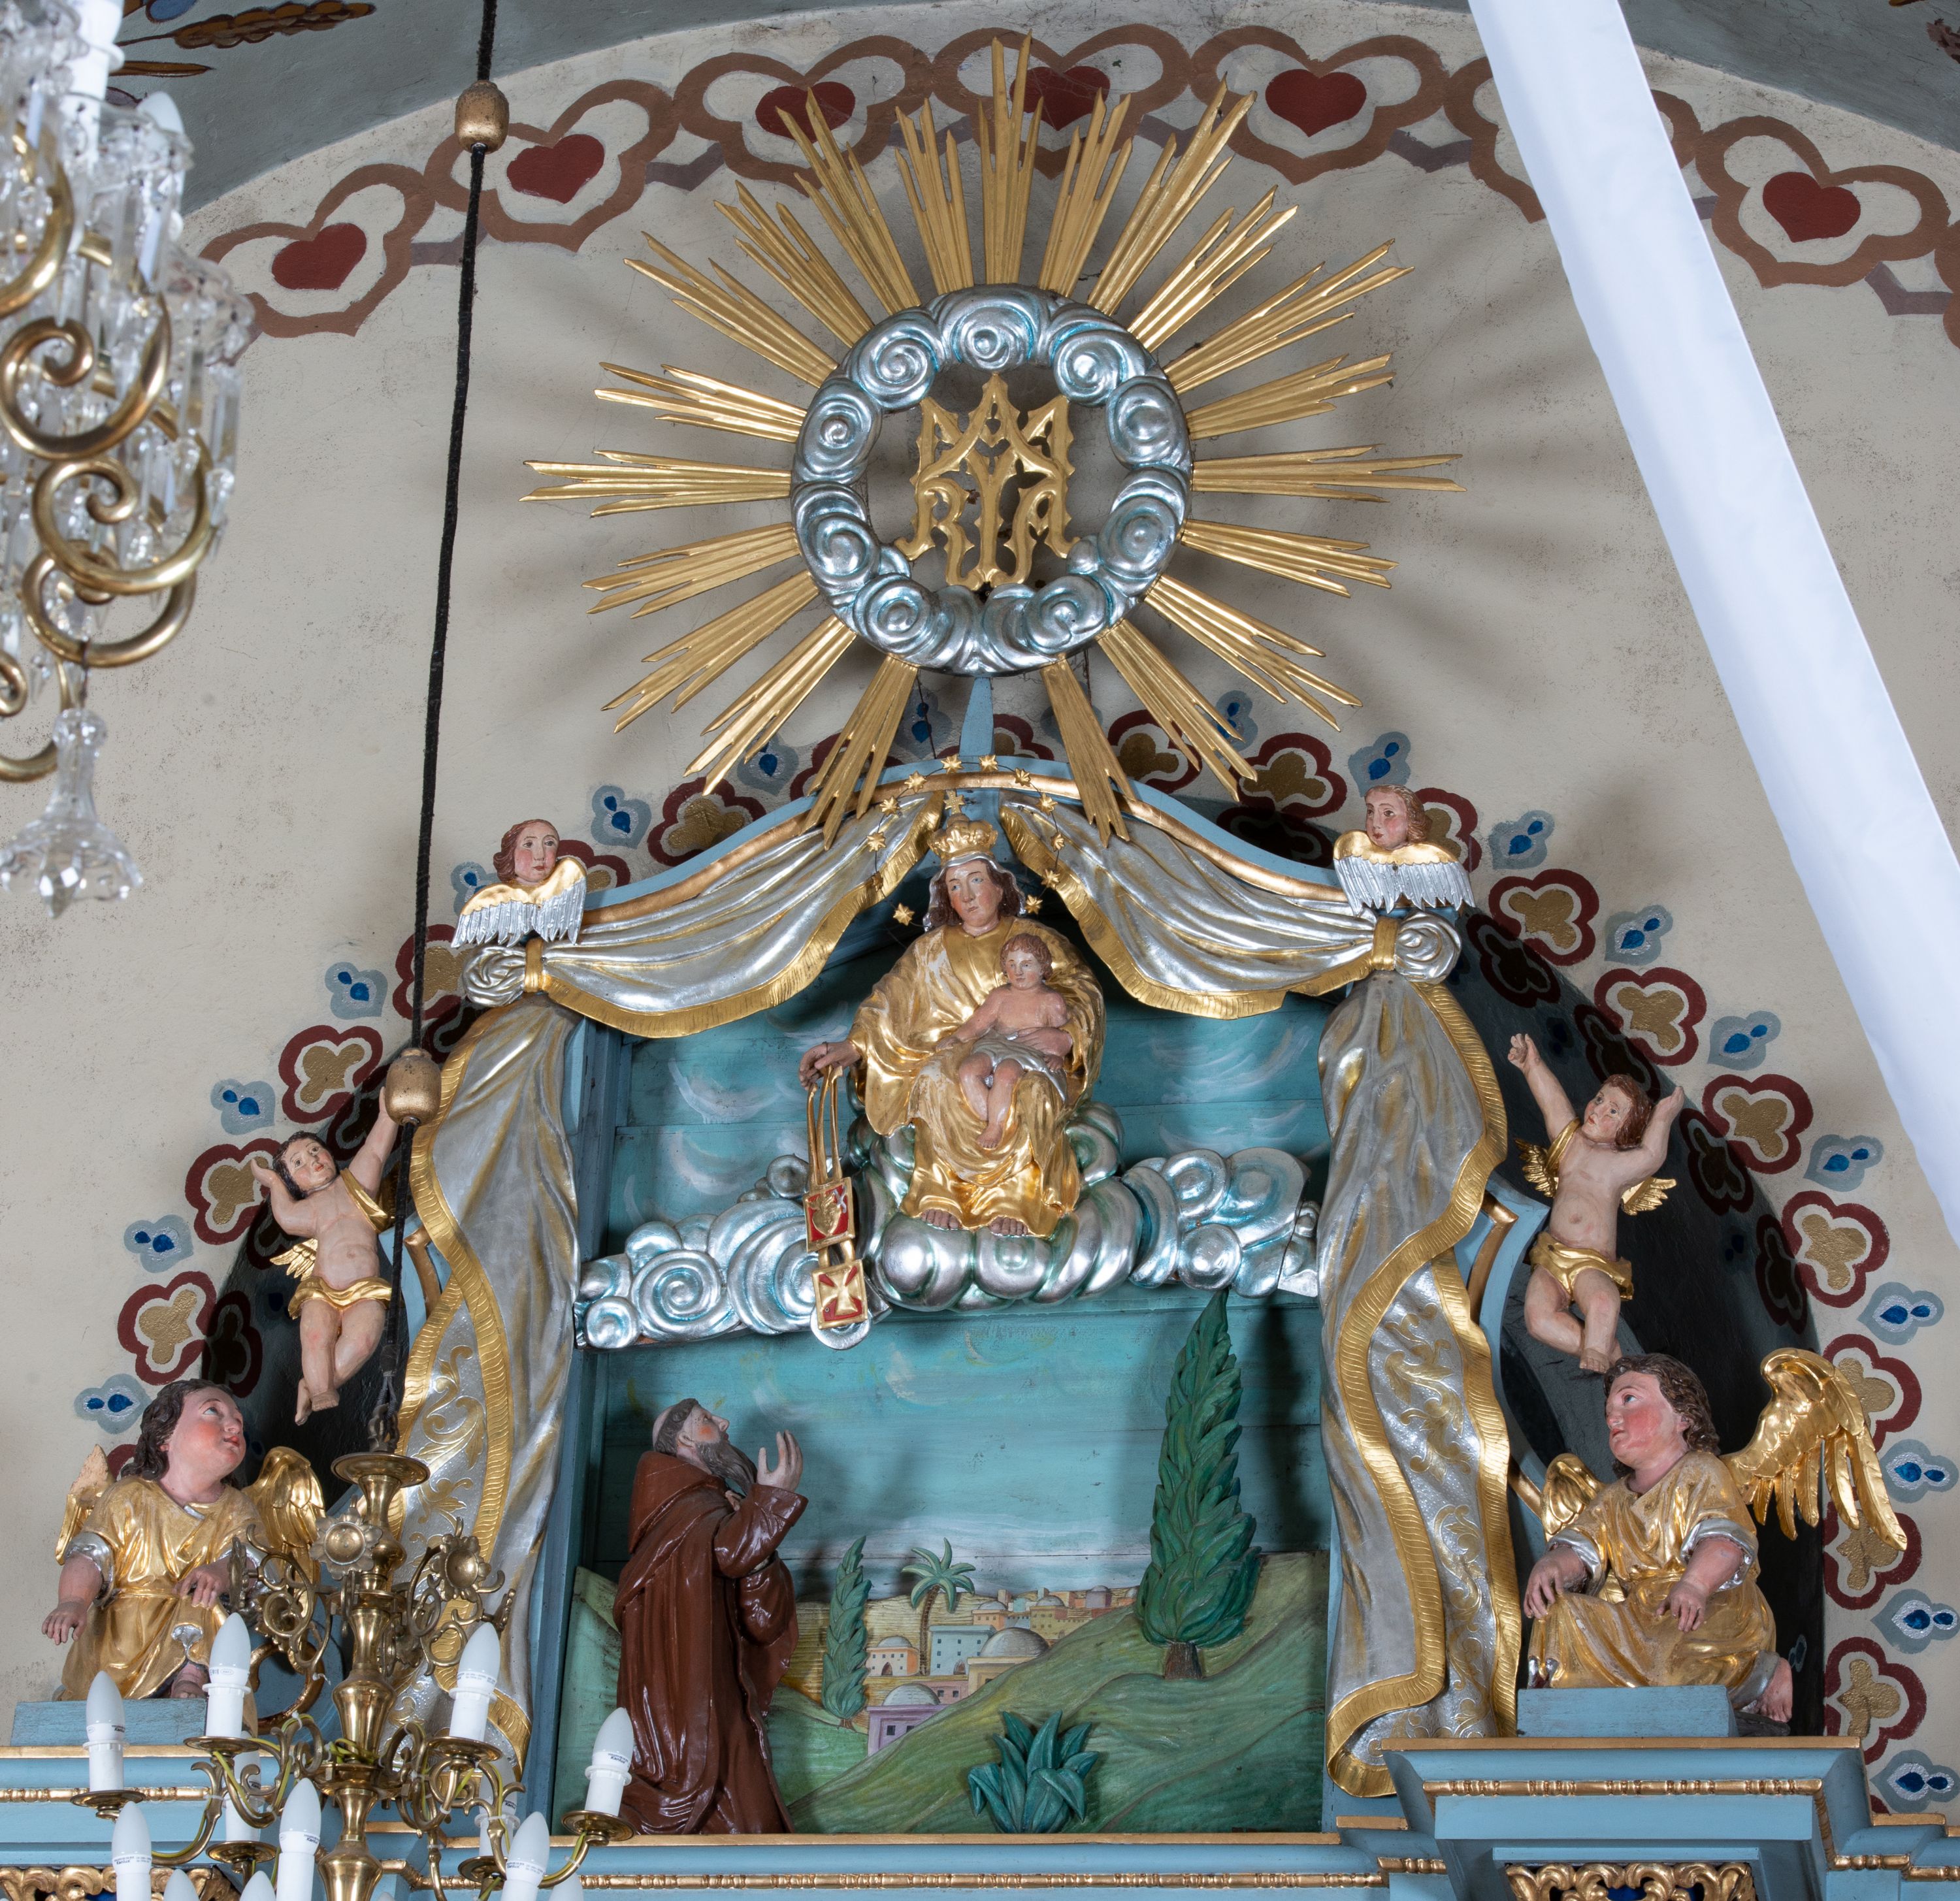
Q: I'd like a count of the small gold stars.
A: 12